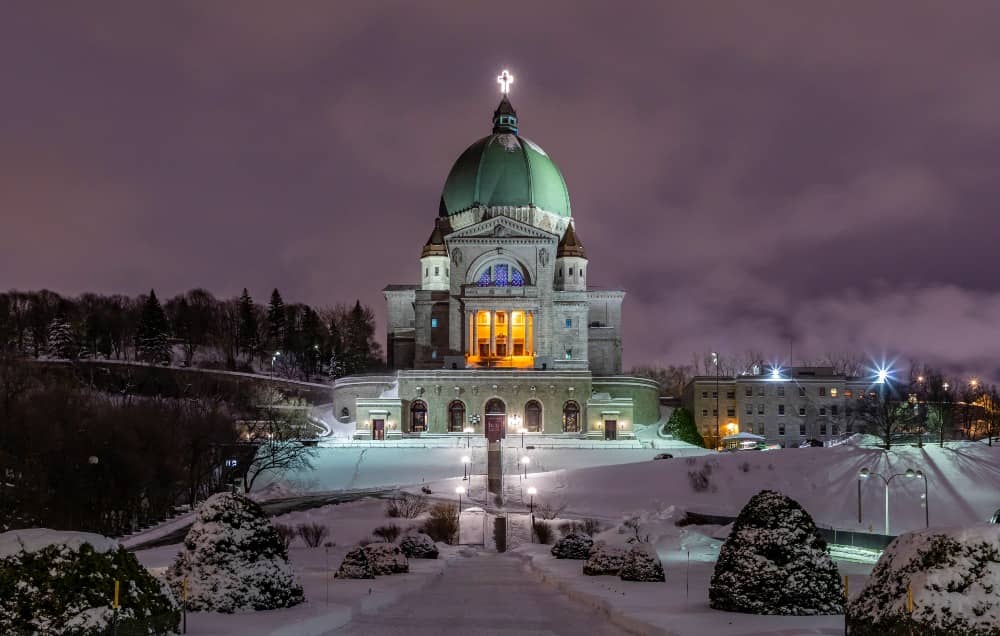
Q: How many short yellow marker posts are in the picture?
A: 4